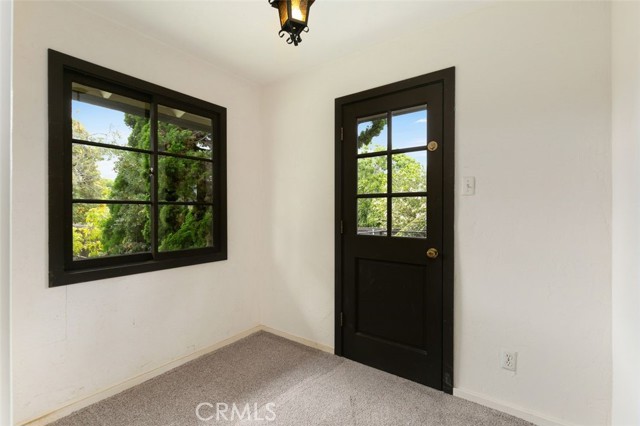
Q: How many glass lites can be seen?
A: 12